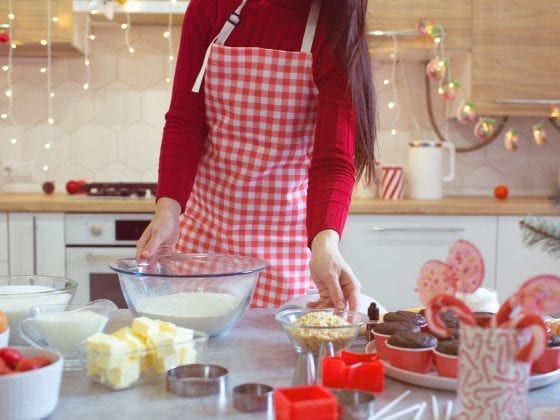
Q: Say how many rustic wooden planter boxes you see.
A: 0